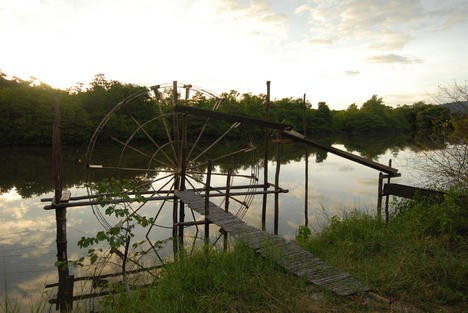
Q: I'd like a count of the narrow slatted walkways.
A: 1